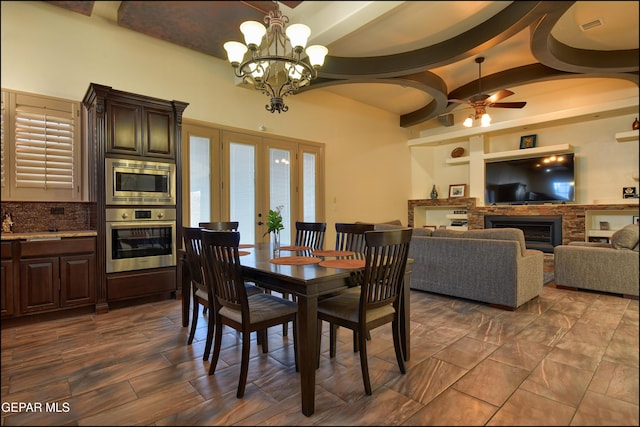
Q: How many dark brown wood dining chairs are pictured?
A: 6